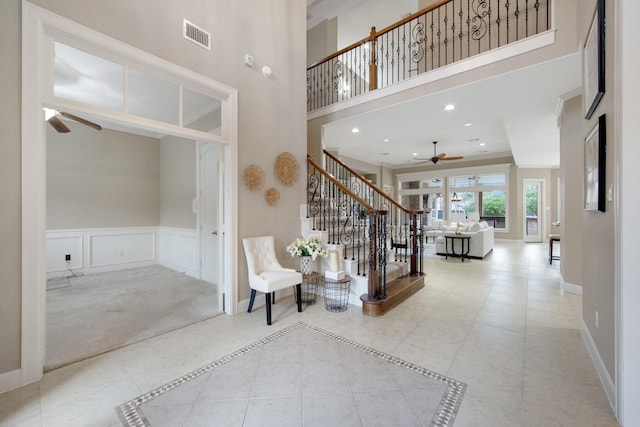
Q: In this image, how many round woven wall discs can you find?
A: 3